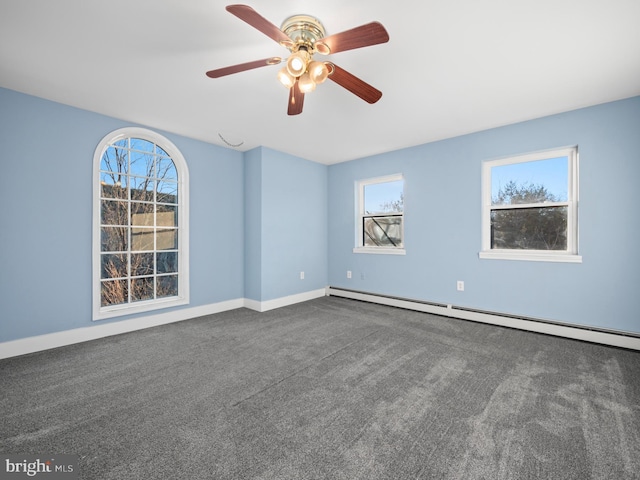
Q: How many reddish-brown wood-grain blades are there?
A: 5